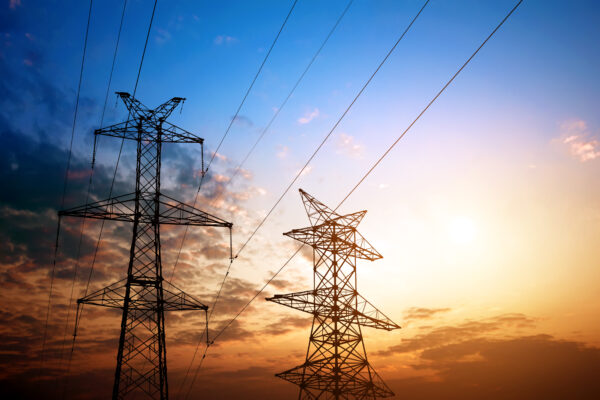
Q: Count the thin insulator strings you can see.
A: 6